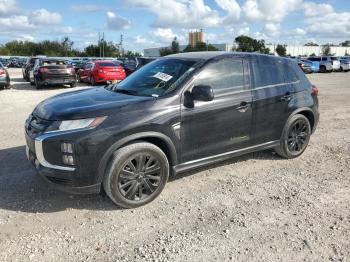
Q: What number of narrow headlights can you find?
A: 1